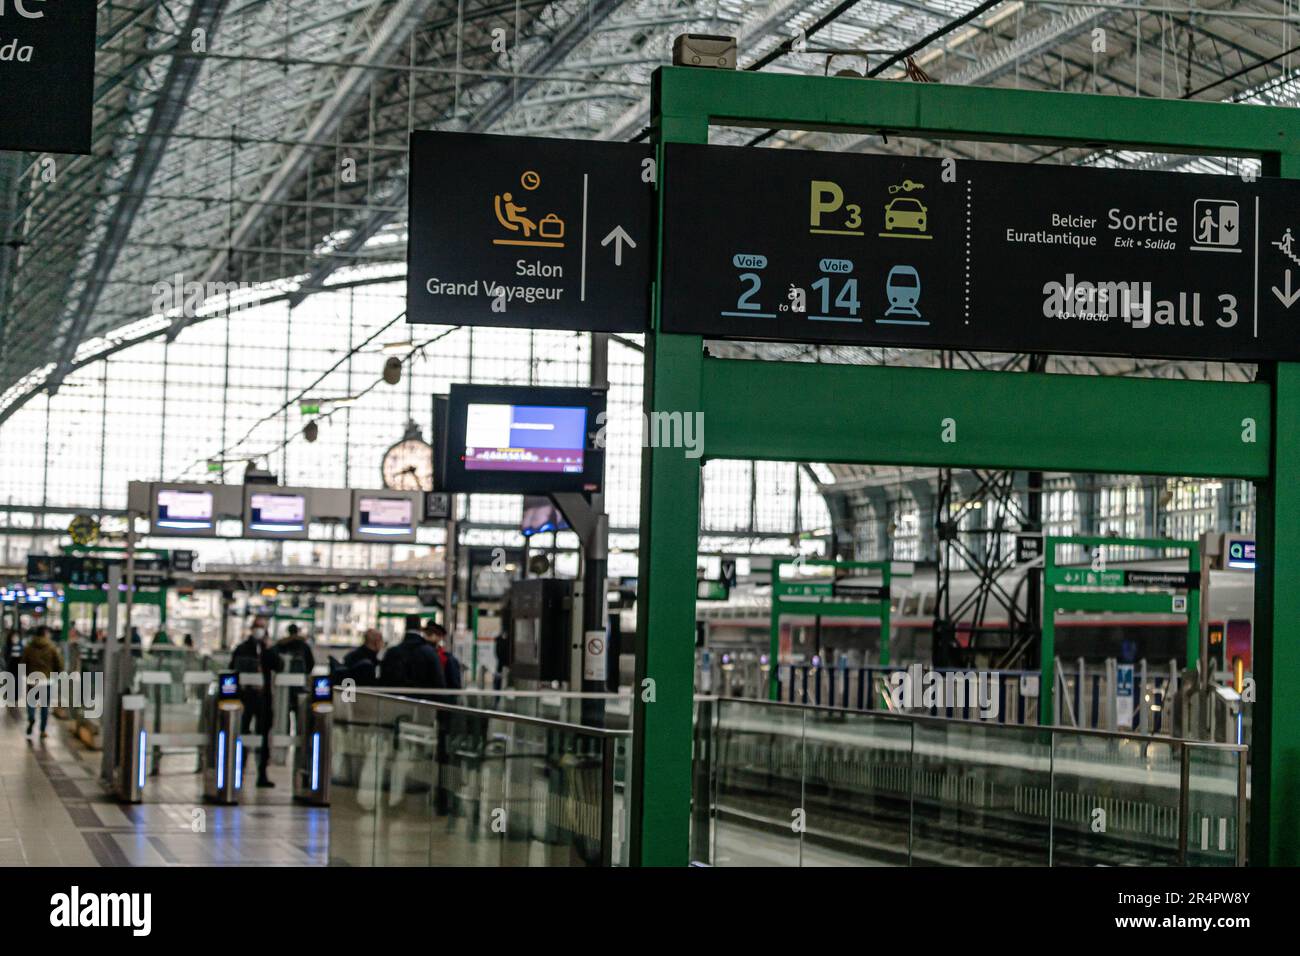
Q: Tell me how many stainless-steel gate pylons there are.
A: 3